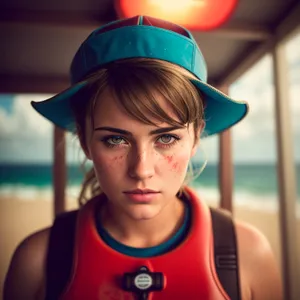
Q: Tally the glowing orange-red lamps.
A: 1